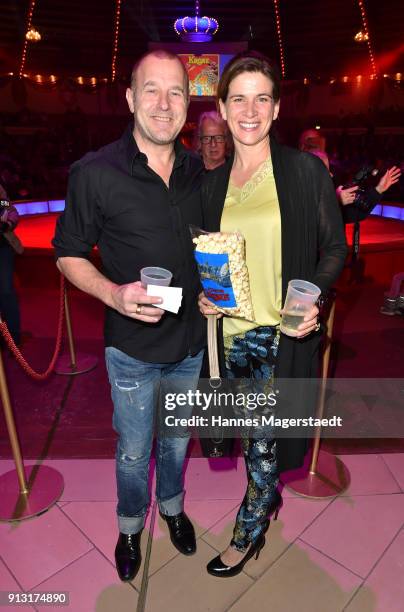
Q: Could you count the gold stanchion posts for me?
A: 3